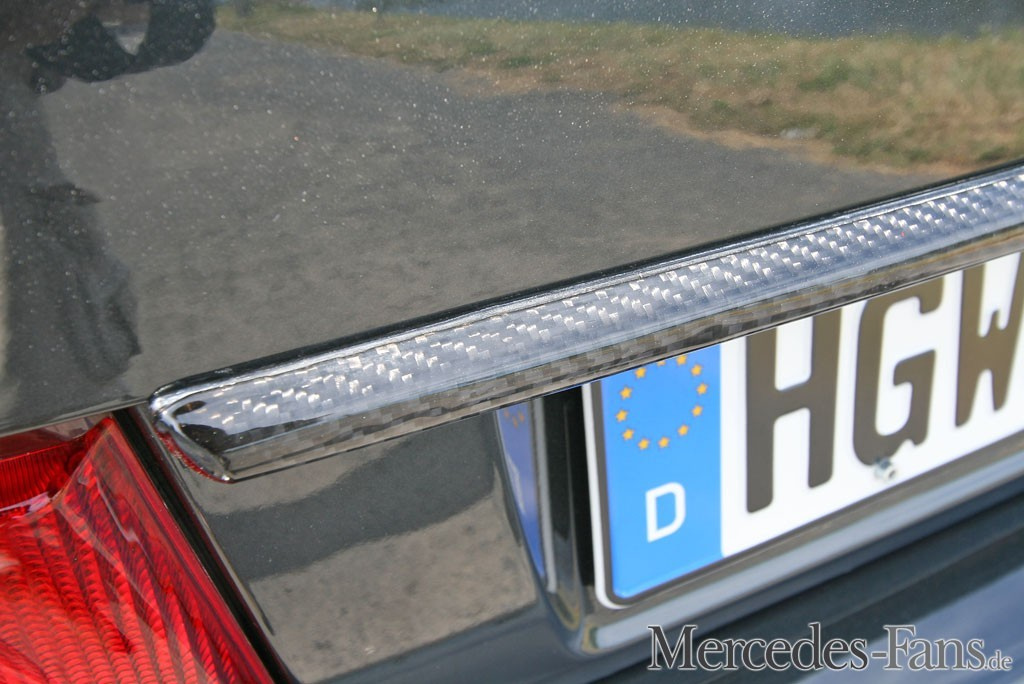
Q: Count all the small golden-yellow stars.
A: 12